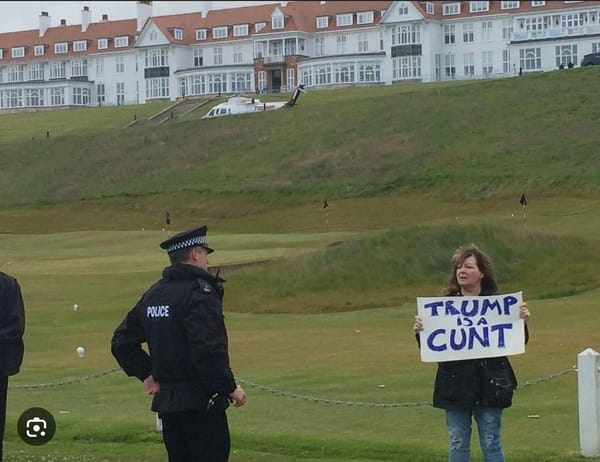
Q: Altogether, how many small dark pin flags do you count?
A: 3